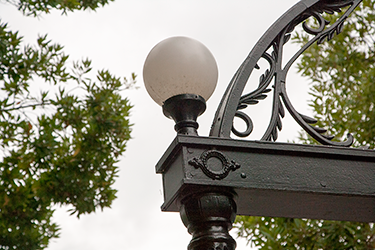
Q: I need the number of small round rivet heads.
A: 4